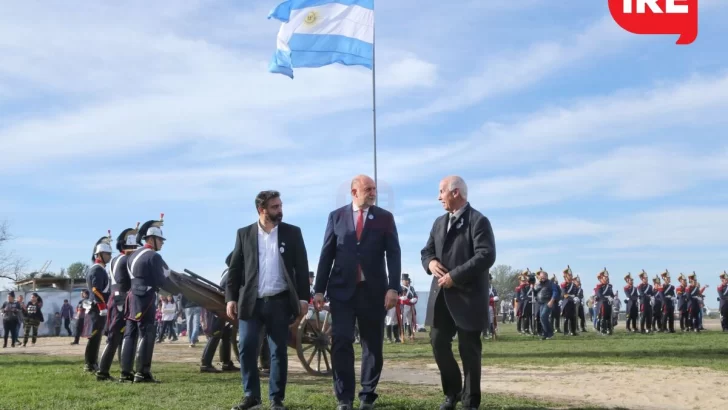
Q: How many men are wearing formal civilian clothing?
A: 3